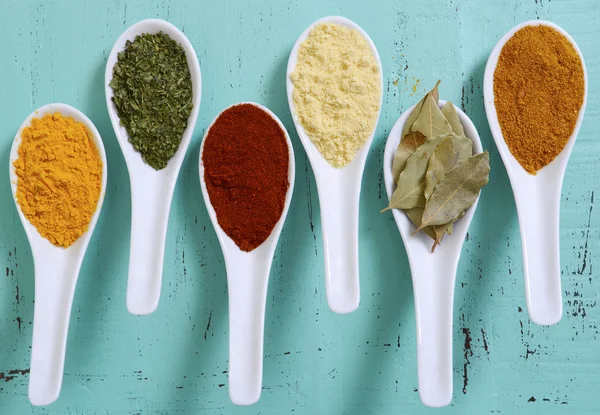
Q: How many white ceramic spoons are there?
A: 6